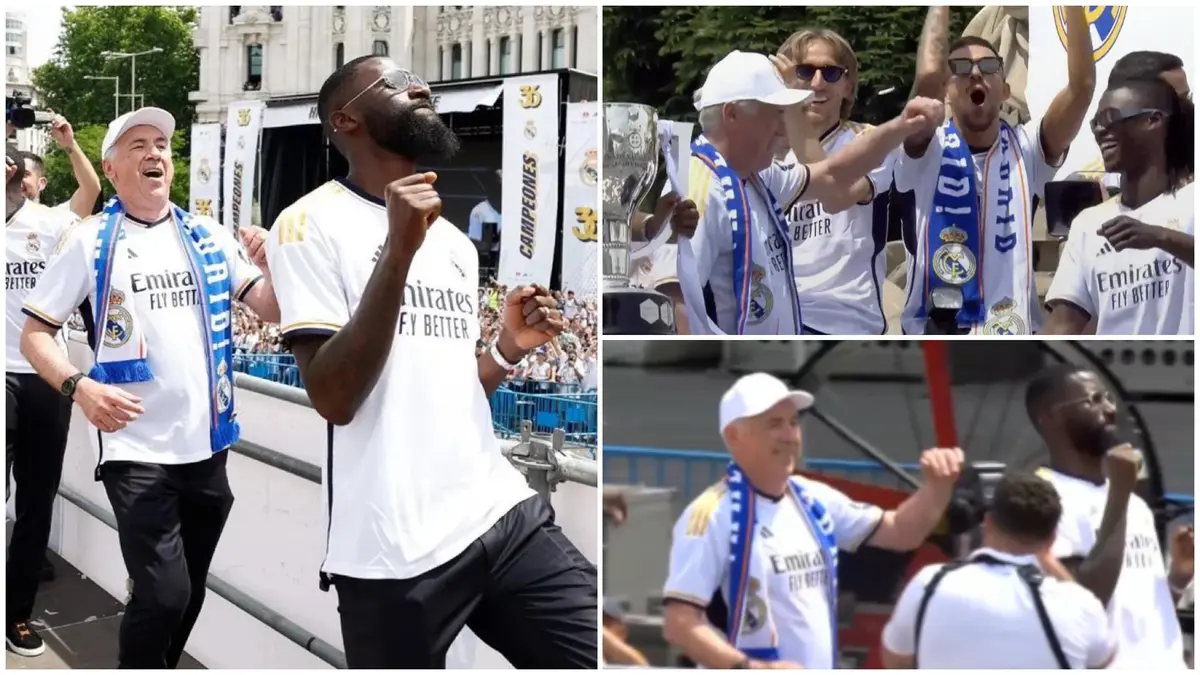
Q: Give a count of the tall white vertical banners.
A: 4